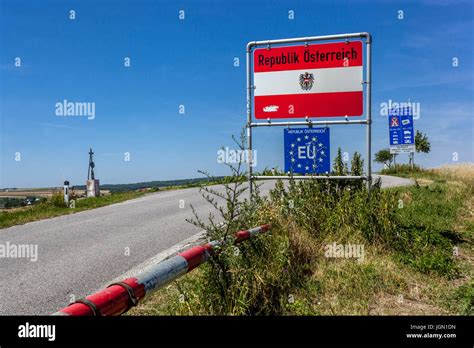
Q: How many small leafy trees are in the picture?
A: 2